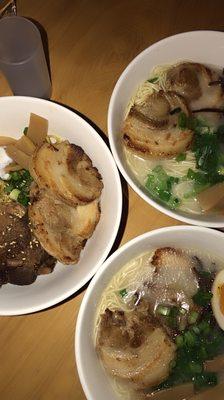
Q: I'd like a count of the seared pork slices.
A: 6